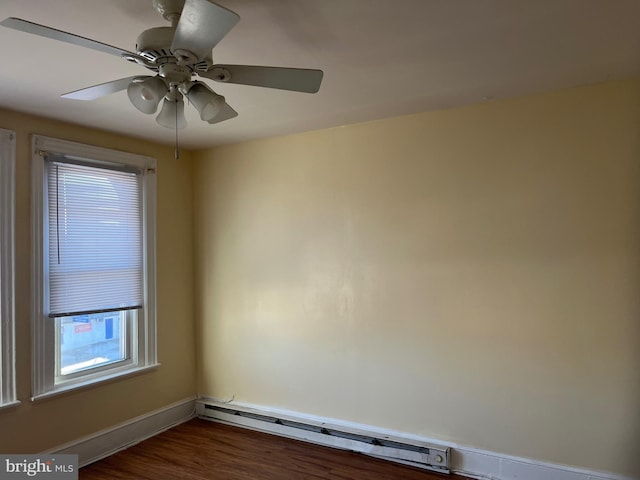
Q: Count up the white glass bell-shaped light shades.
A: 3